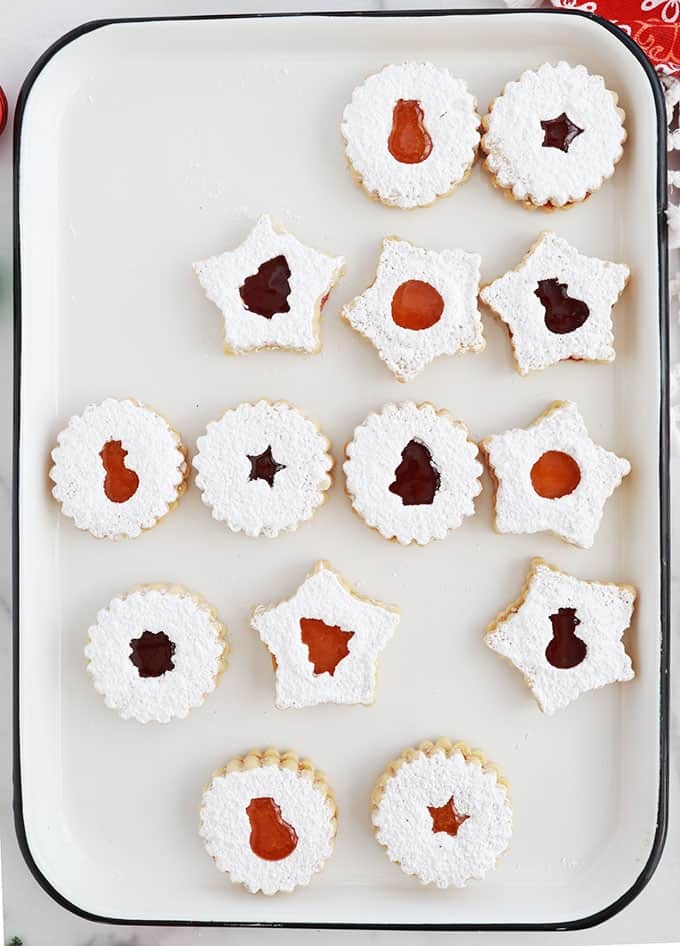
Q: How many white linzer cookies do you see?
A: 14